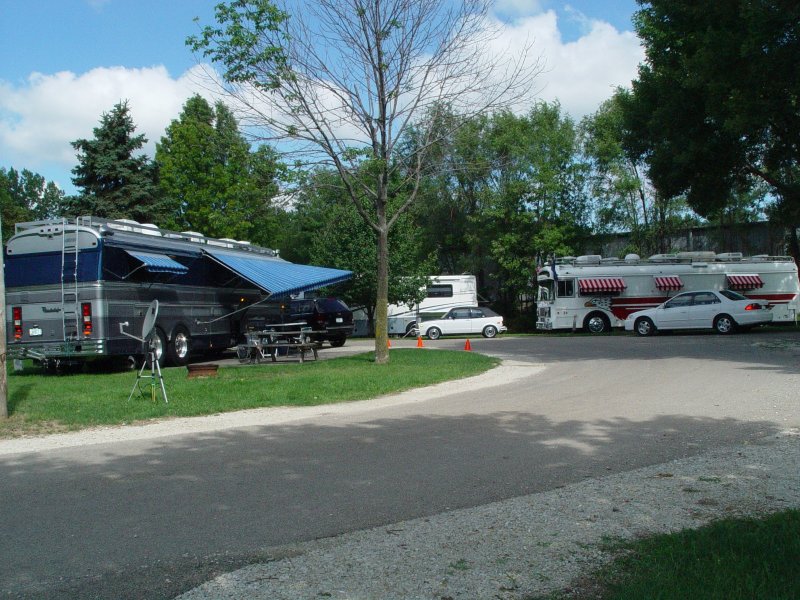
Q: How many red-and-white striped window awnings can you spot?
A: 3